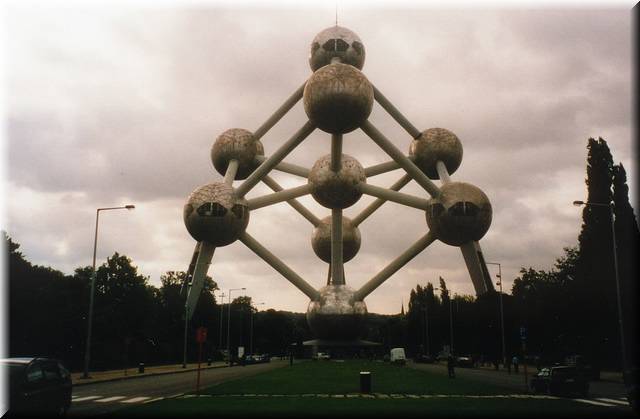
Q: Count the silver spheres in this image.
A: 9